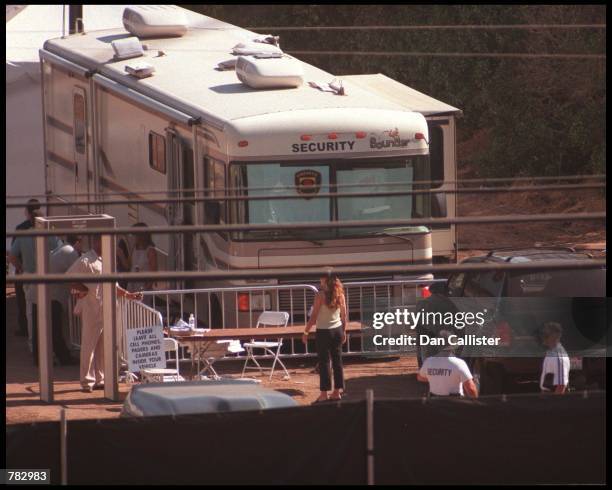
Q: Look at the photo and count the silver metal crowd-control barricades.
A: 3